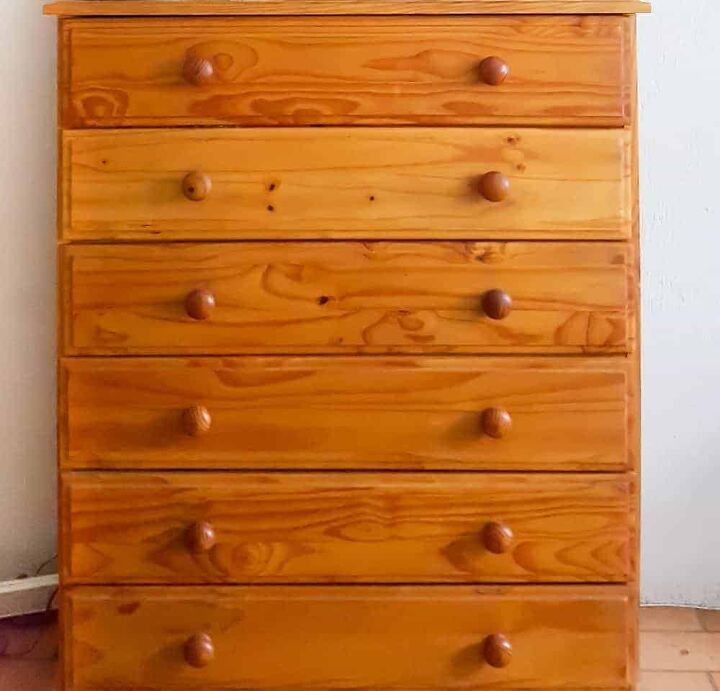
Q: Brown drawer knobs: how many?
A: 12